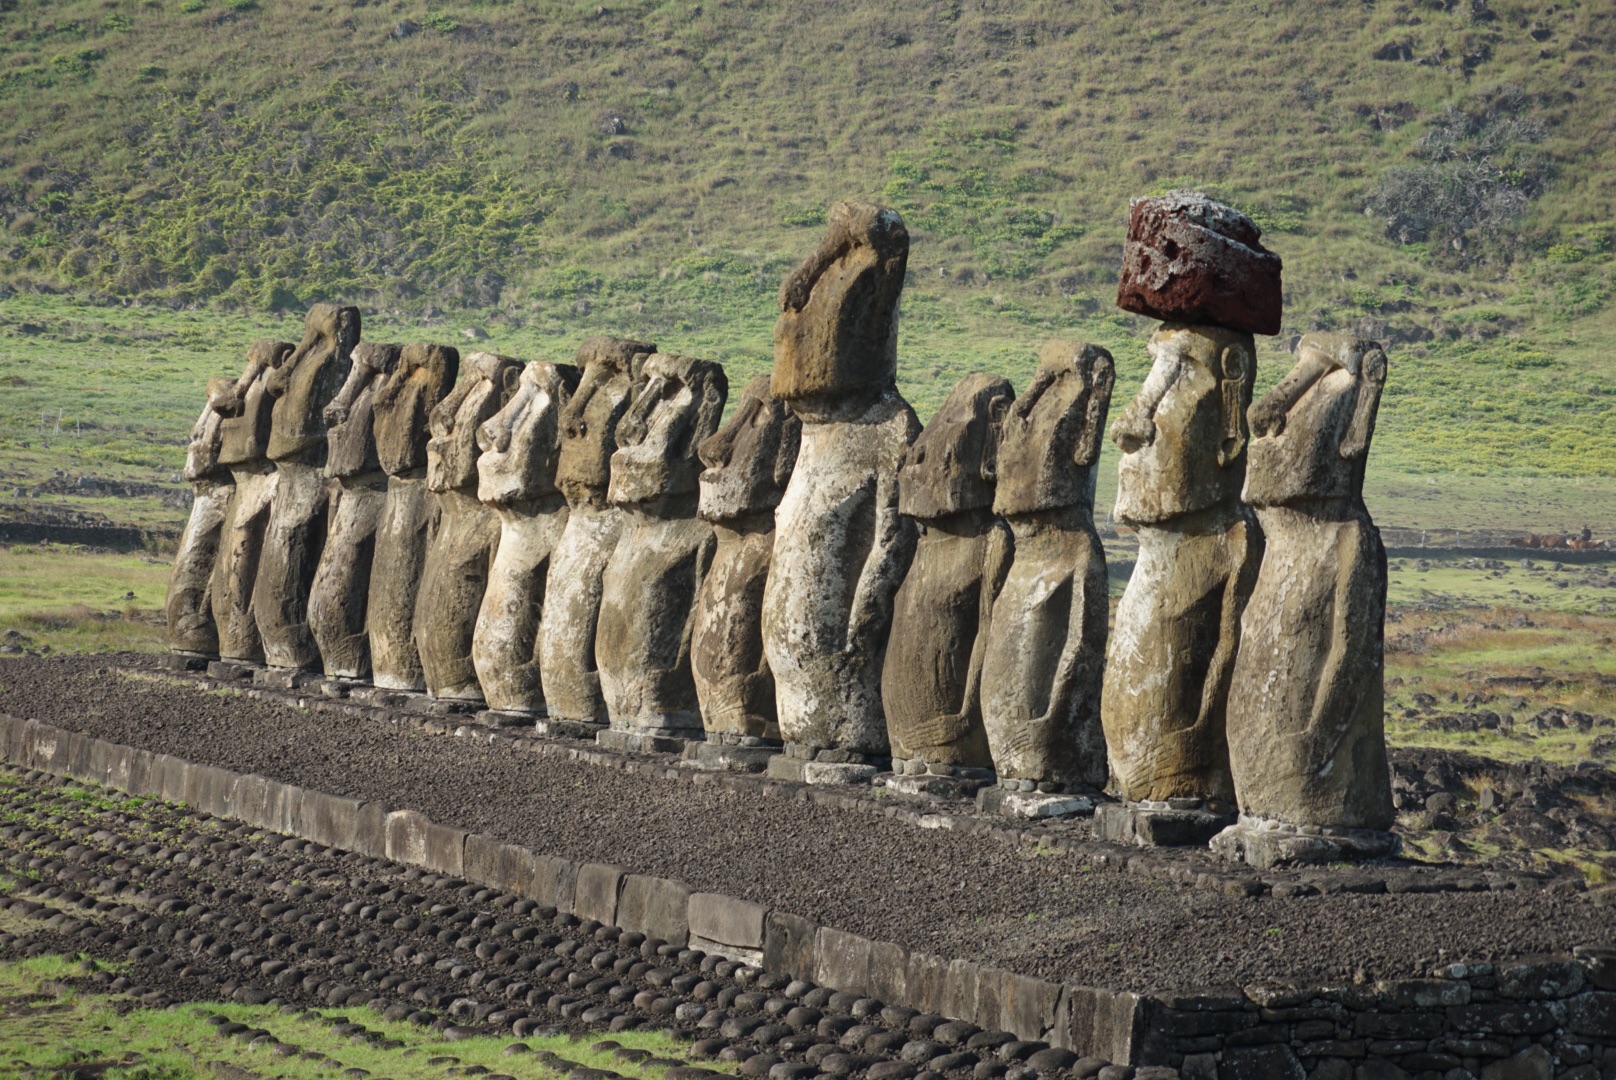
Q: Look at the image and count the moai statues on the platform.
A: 15